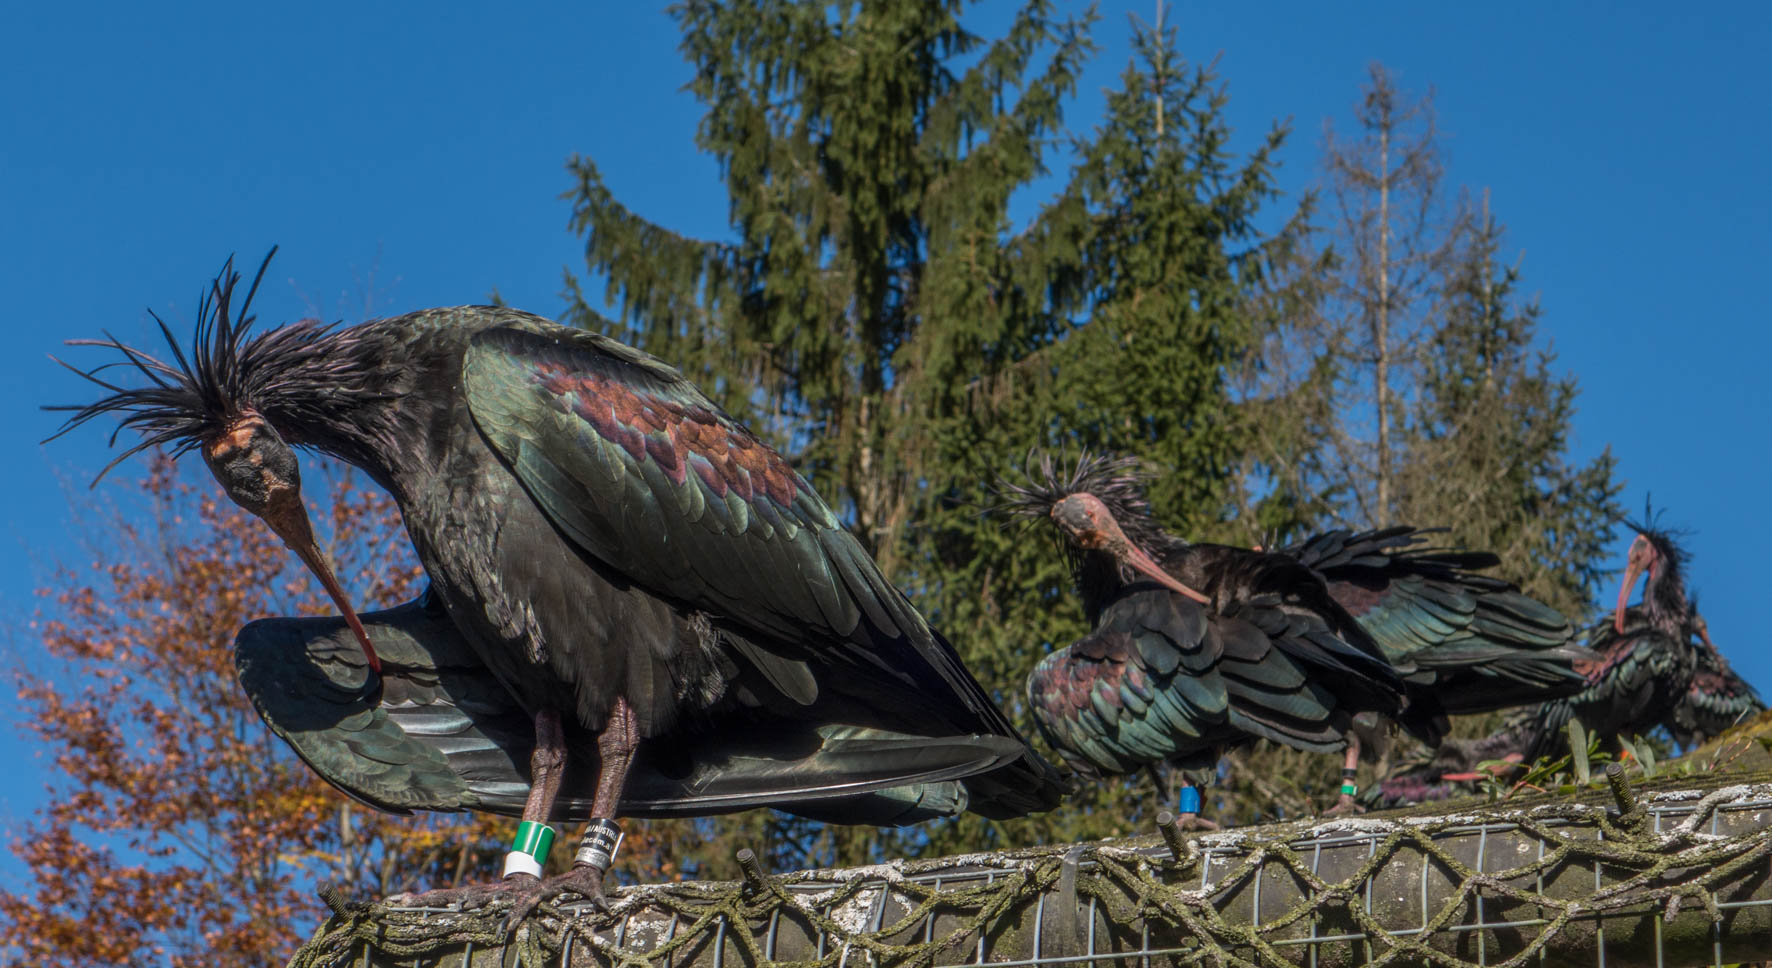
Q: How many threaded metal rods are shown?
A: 4